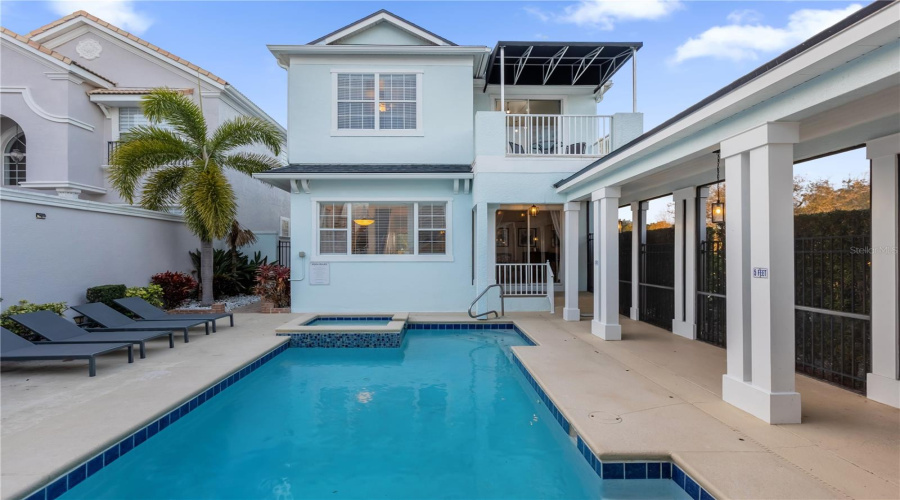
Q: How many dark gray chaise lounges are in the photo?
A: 4